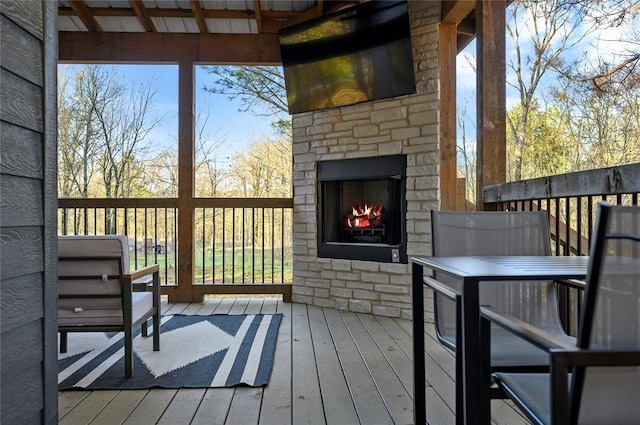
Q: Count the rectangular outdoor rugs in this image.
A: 1